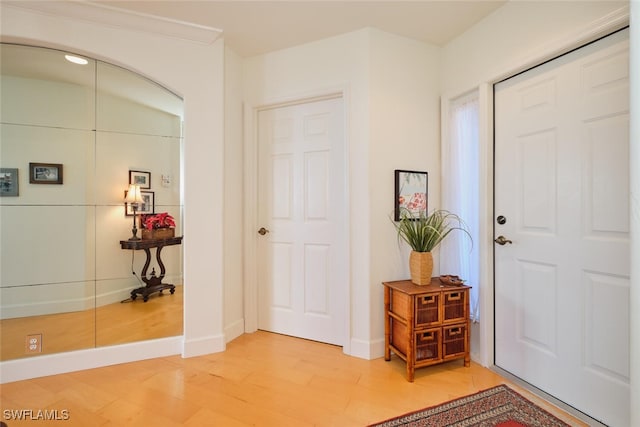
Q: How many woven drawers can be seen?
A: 4